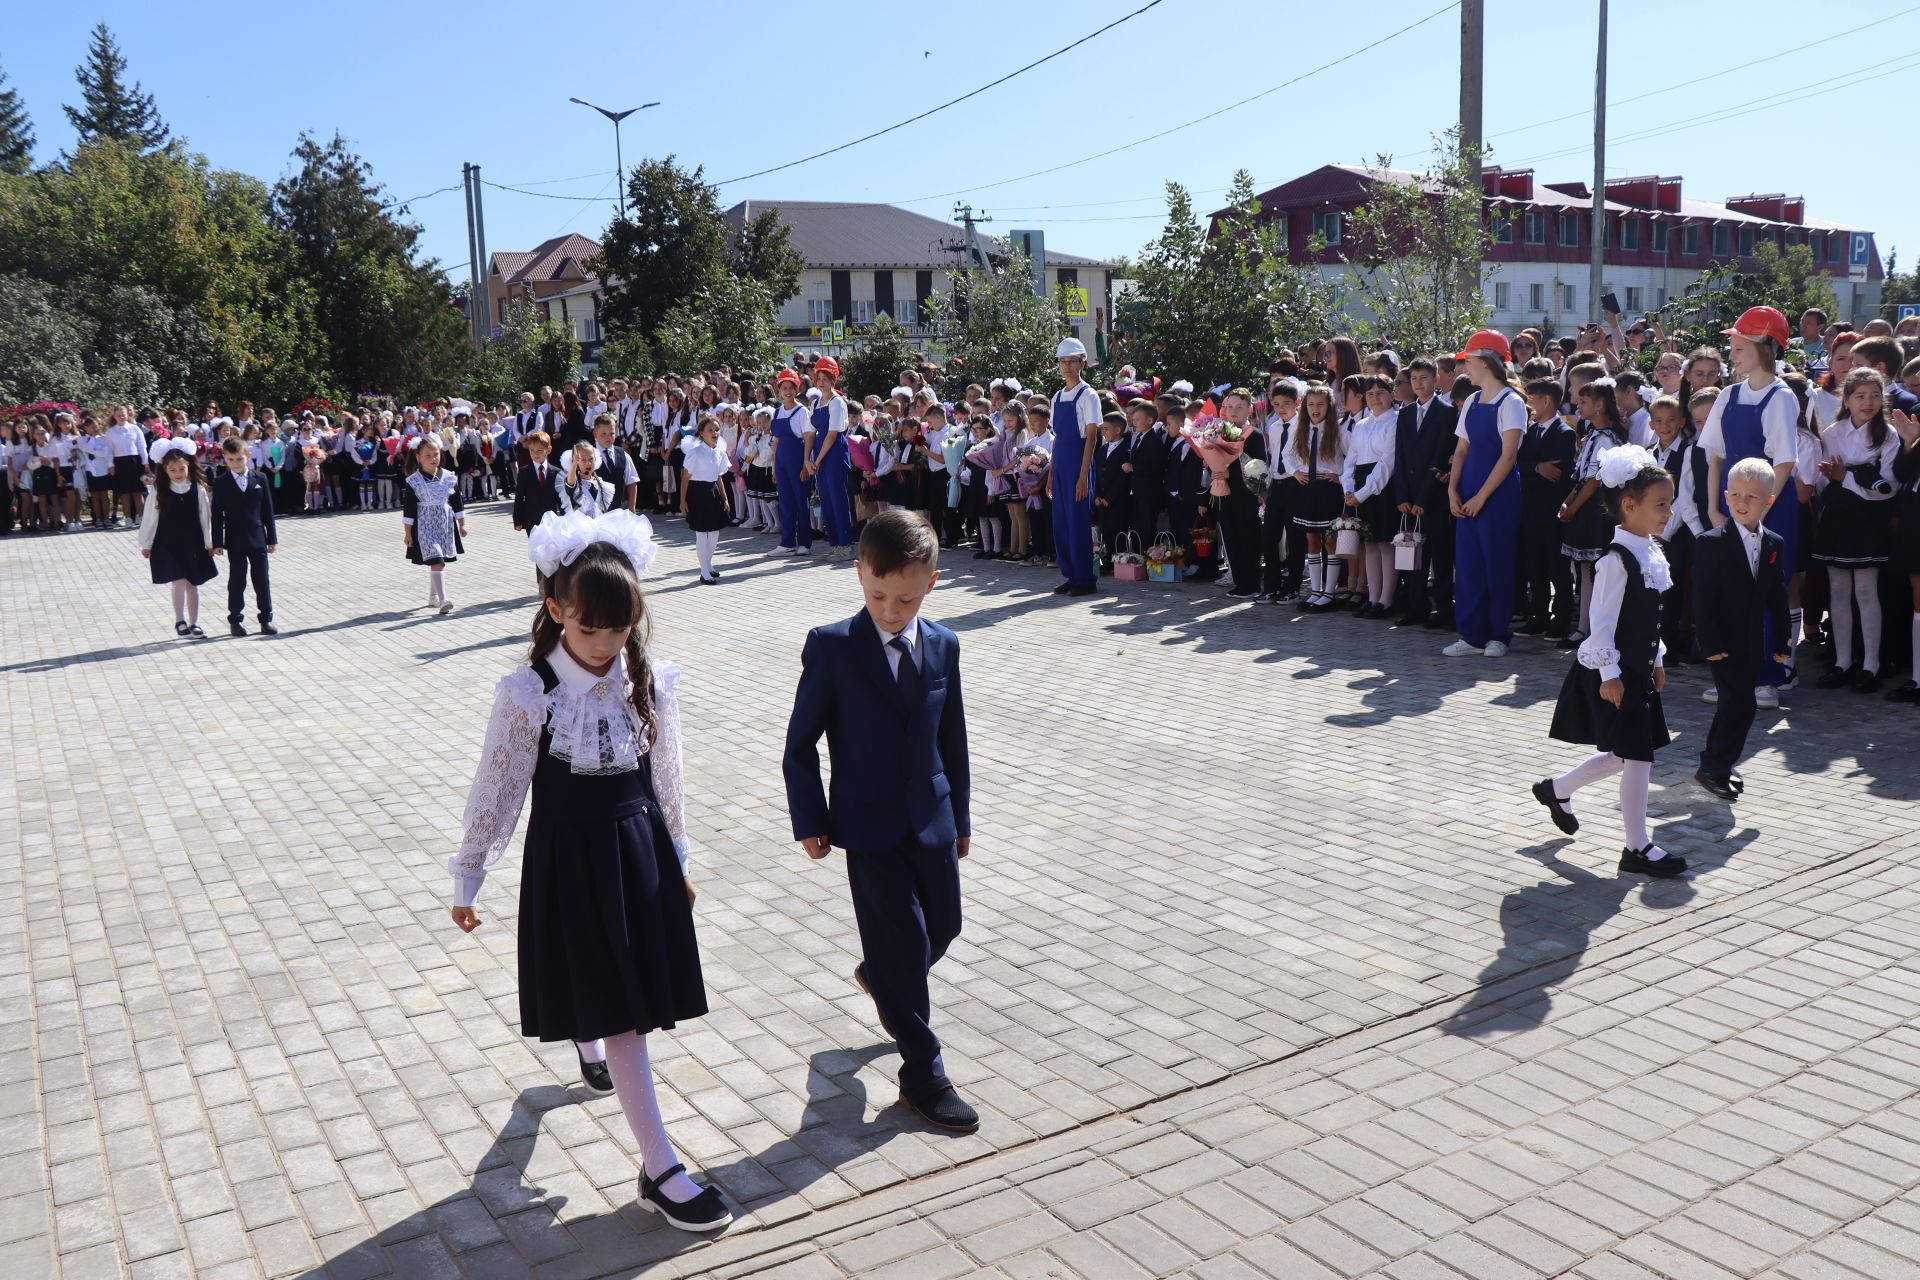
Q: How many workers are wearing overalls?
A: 5